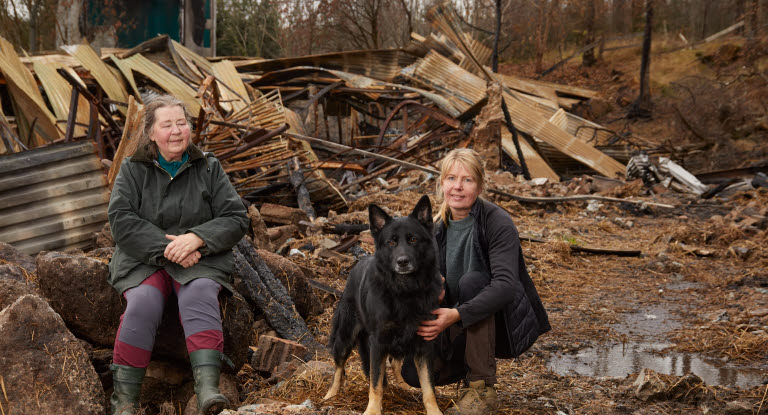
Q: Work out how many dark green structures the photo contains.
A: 1